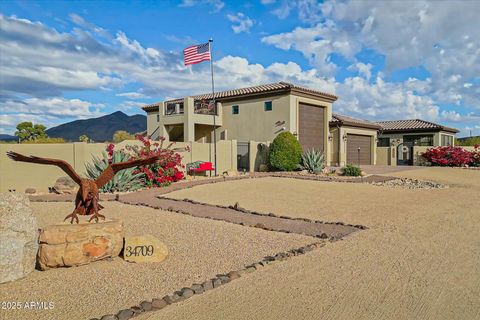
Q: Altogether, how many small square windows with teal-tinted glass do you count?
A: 2